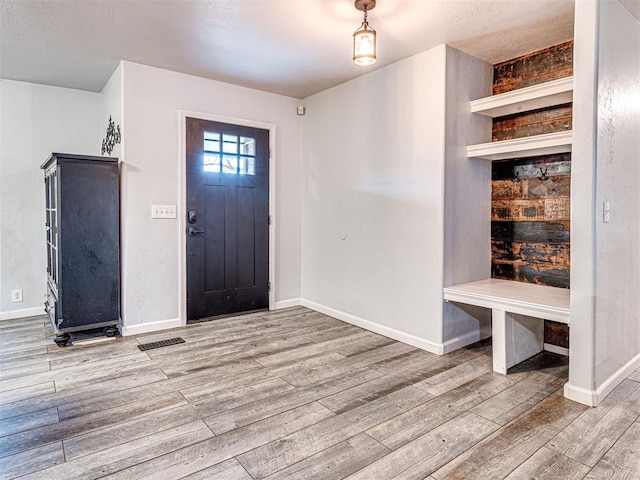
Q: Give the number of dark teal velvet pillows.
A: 0